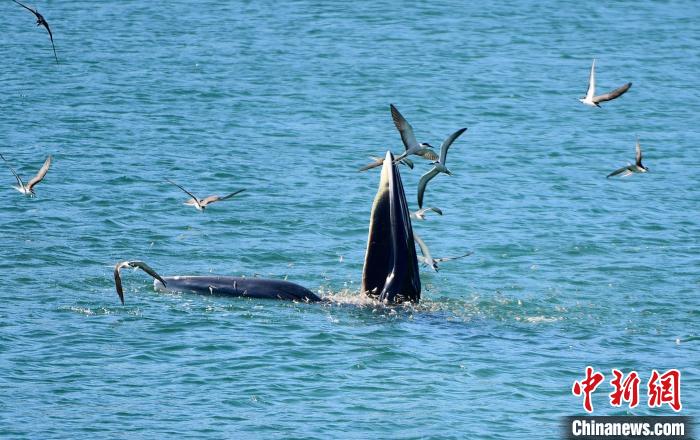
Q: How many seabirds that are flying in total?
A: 11